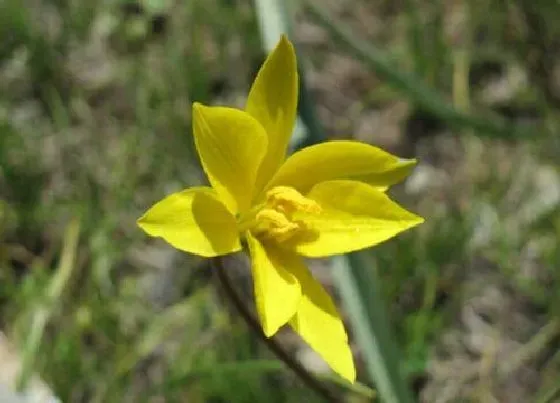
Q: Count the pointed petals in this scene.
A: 7